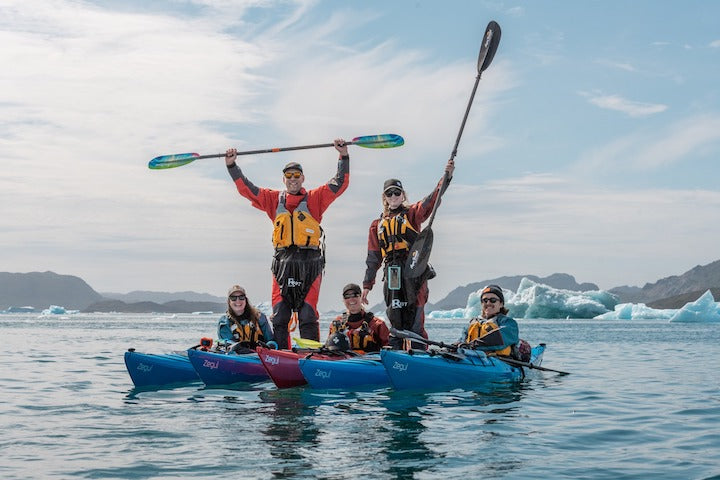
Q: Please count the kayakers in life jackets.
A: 5